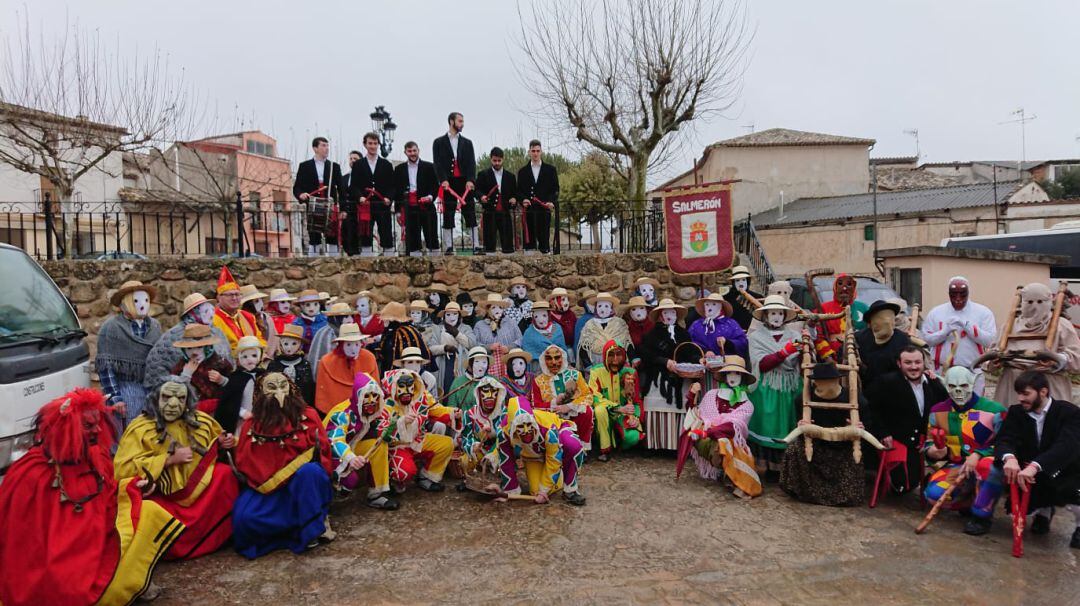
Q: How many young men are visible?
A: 9